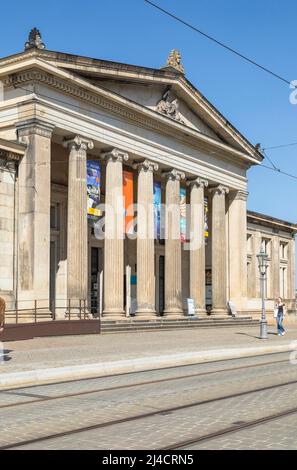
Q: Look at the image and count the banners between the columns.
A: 5